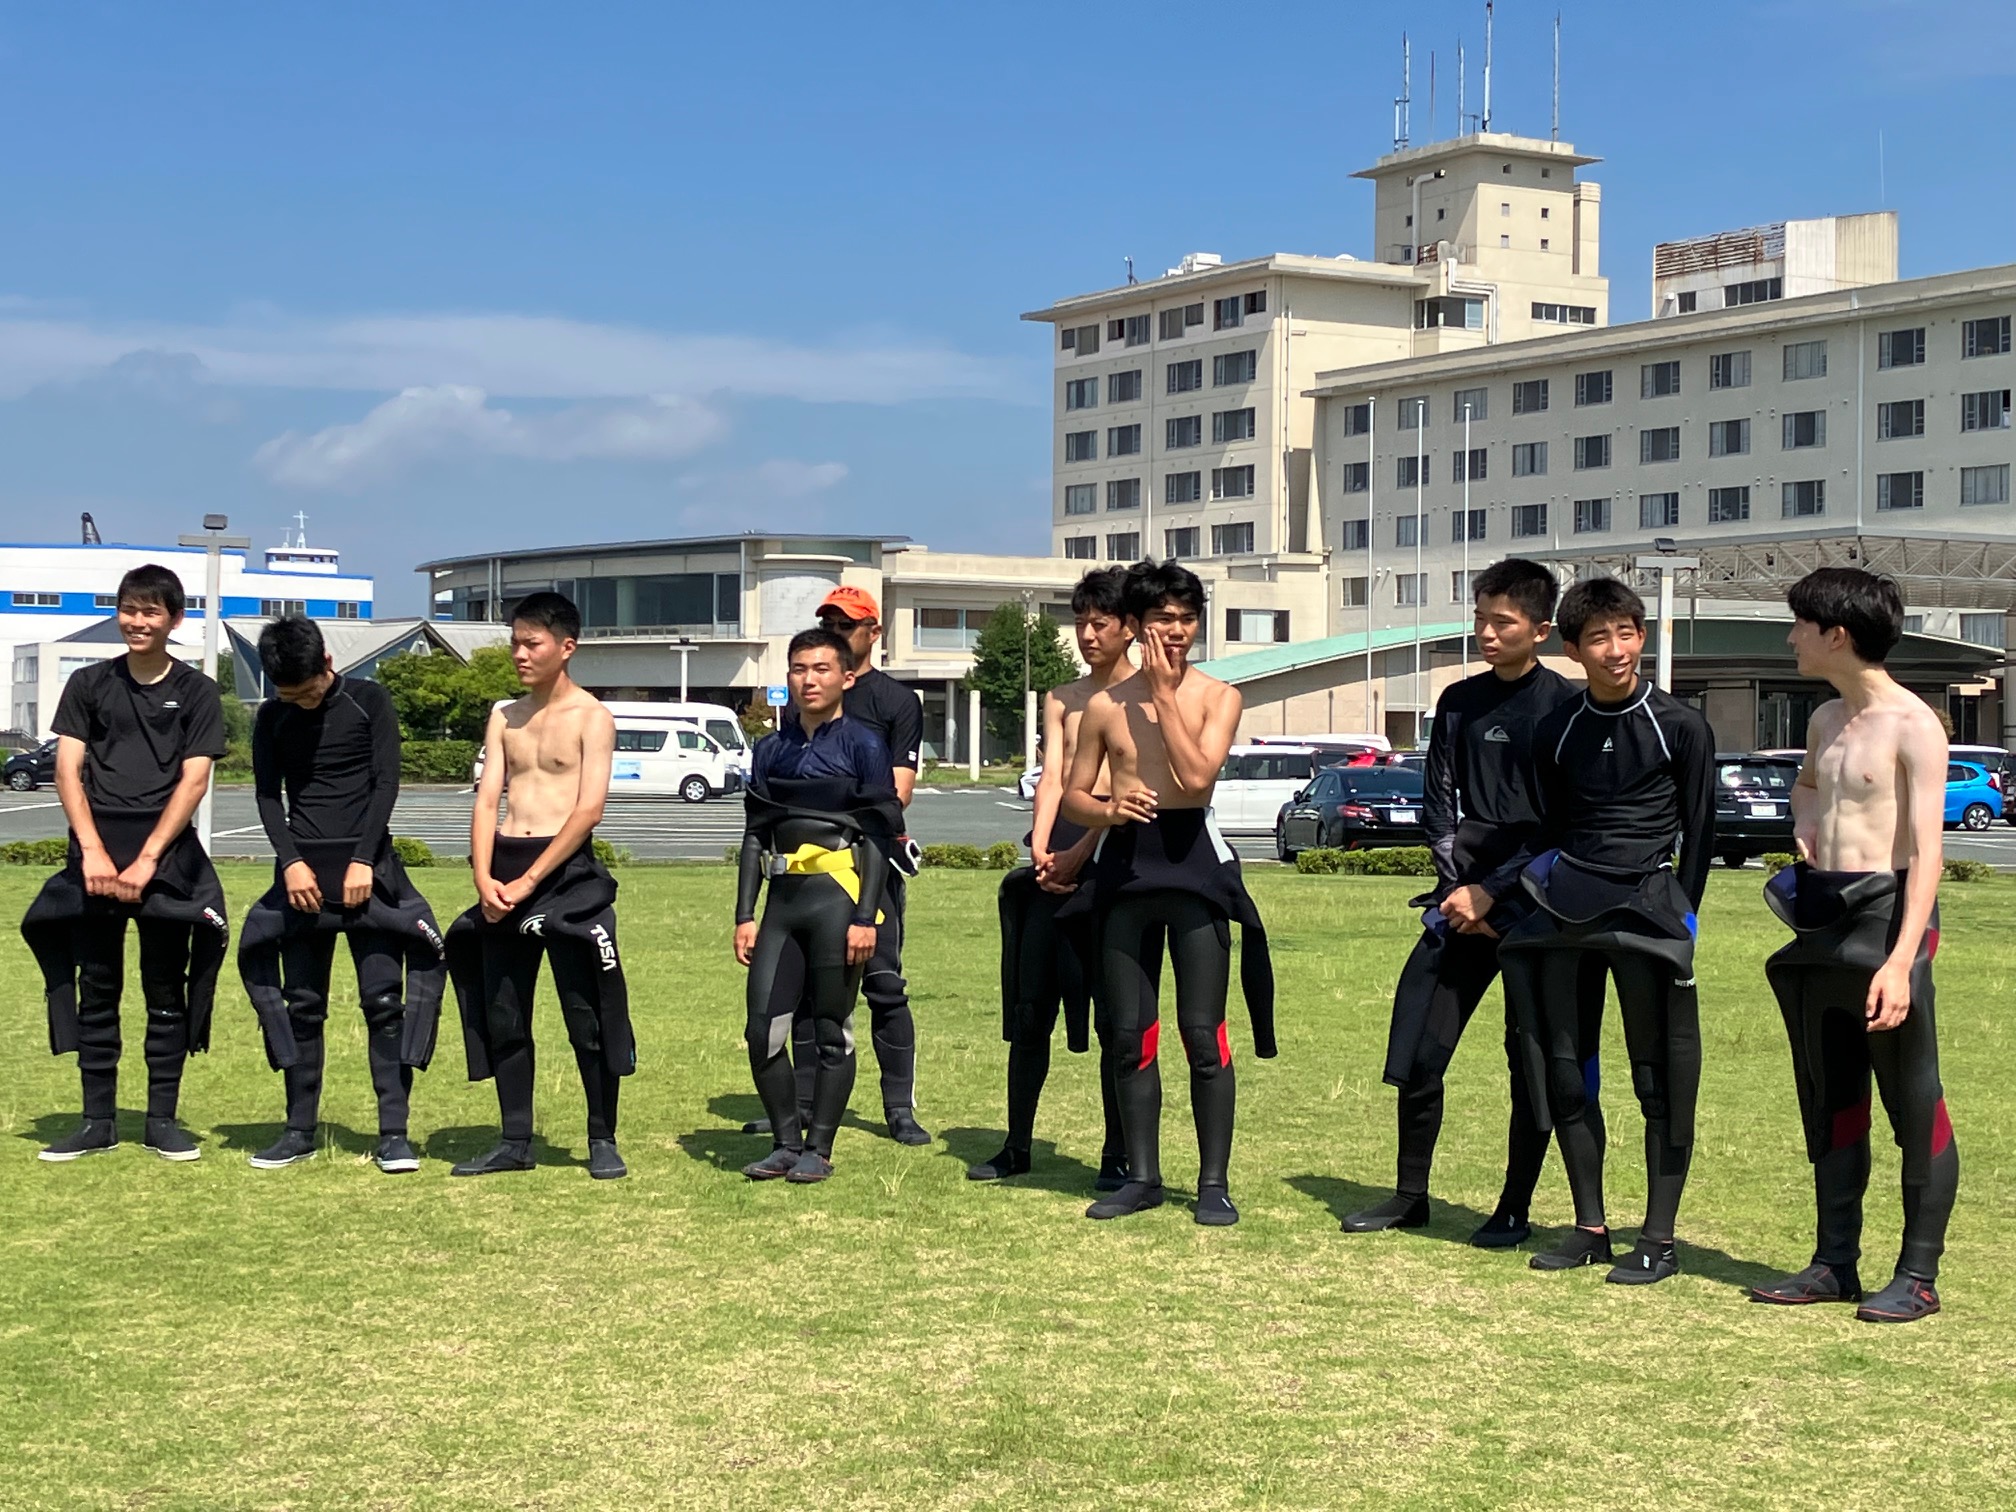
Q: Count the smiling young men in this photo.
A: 2